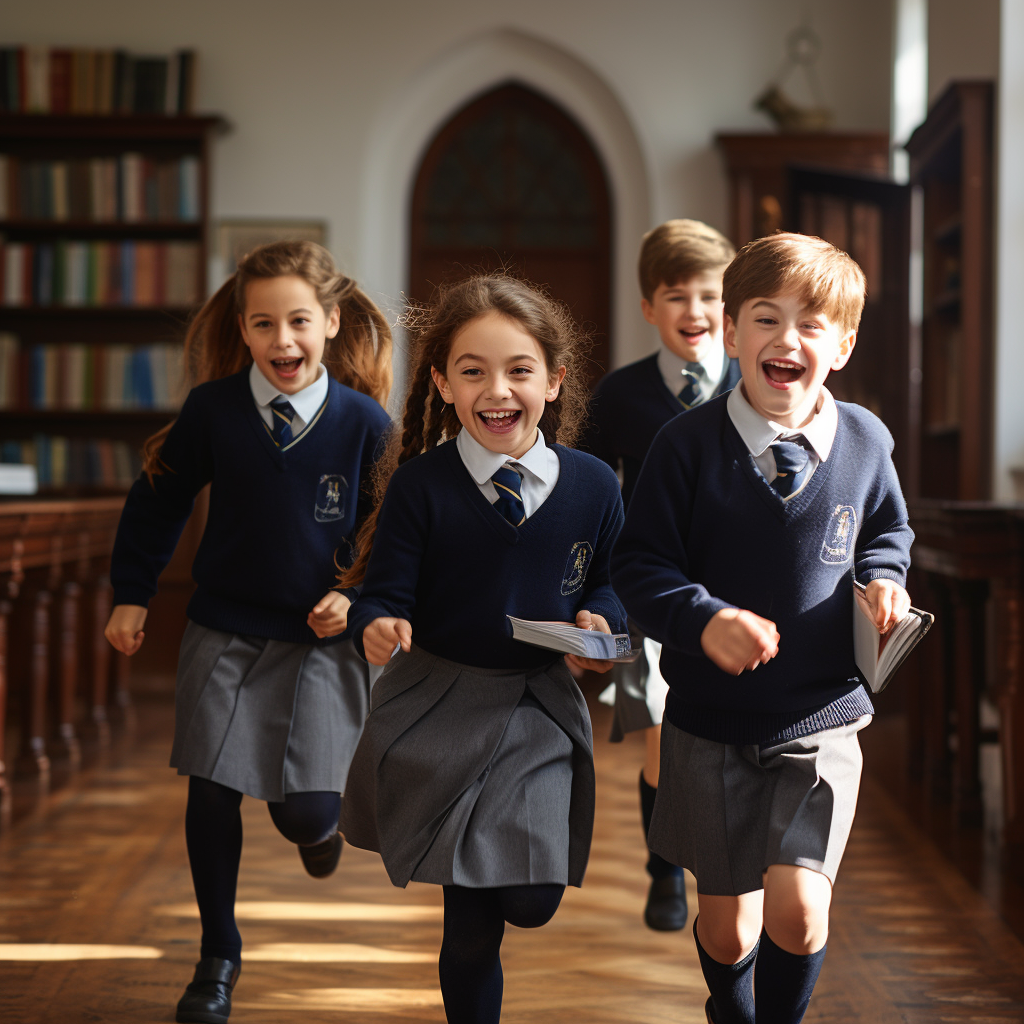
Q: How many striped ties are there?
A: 4